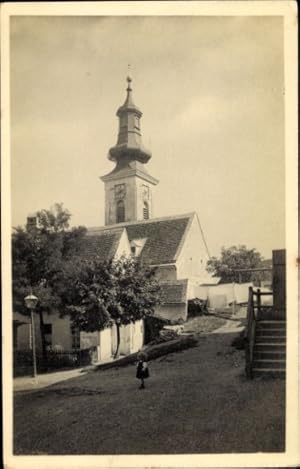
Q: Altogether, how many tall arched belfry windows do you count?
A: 2